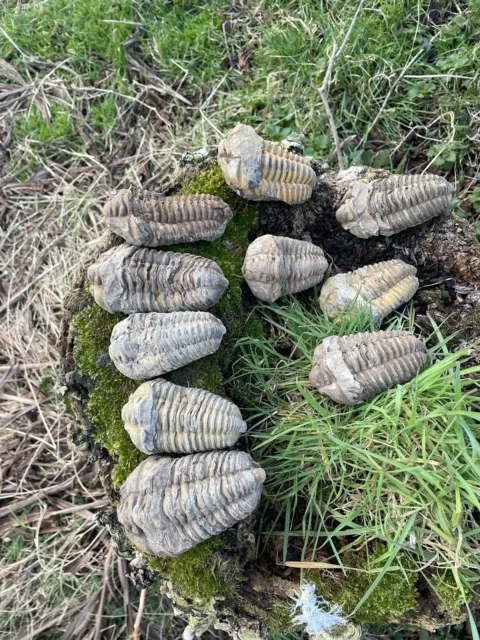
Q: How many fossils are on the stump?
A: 10